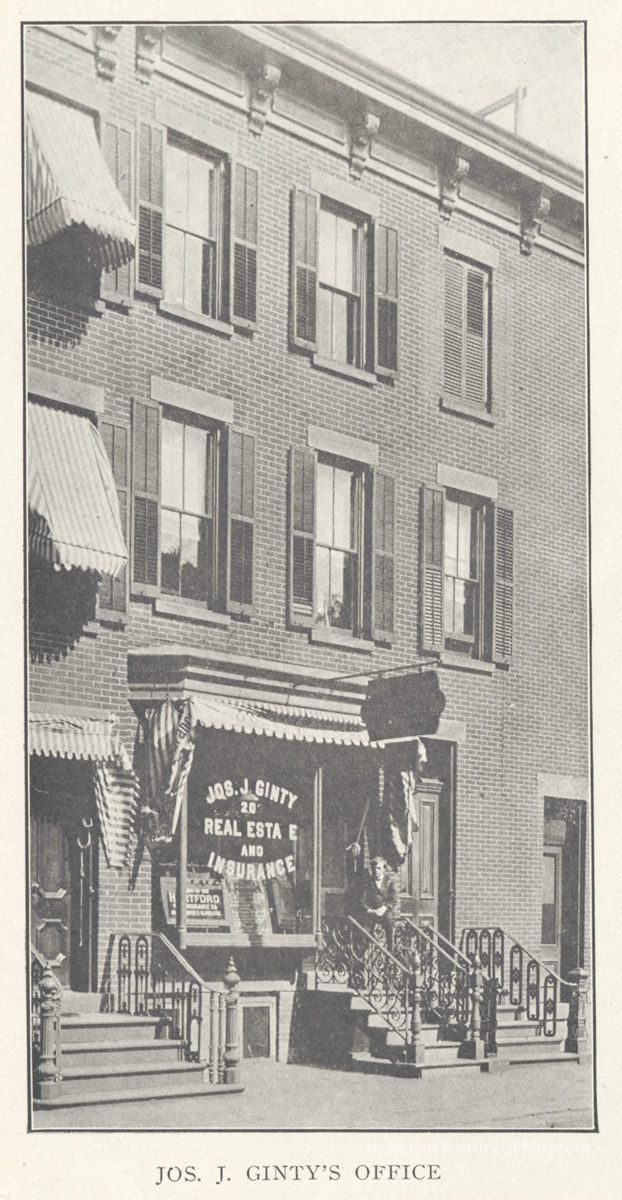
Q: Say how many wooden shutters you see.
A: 14